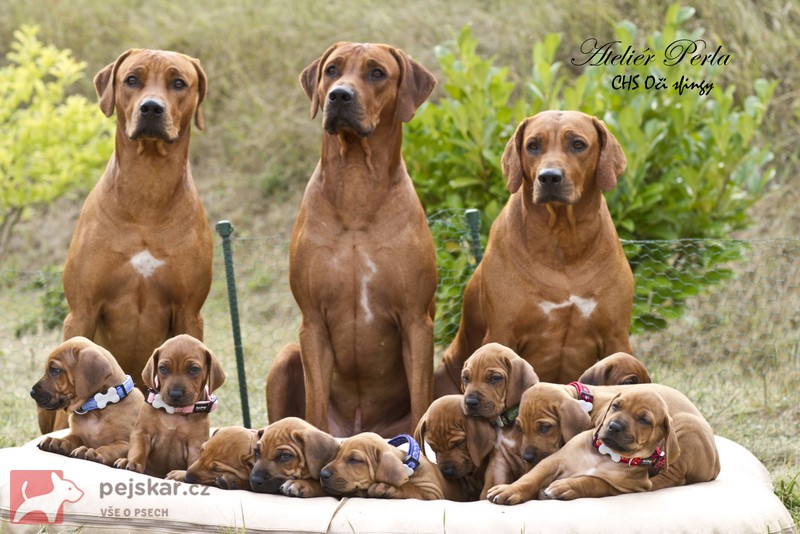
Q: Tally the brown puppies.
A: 10